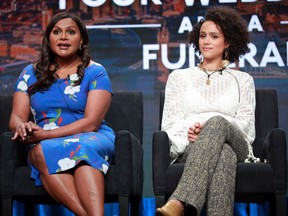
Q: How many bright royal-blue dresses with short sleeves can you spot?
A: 1